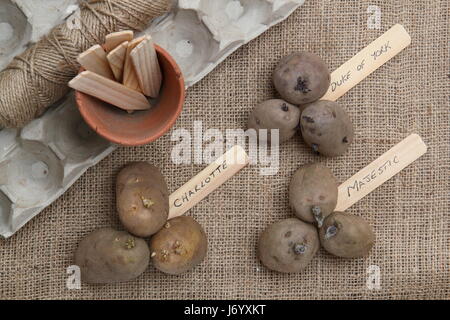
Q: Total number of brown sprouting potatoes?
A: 9